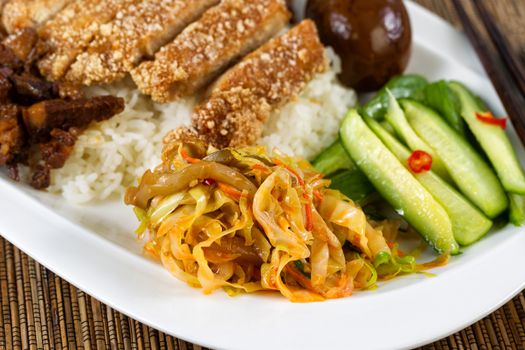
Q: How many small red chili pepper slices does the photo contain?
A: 2